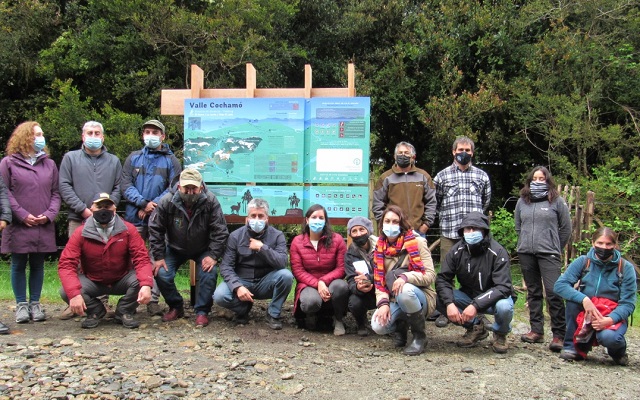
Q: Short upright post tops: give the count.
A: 4